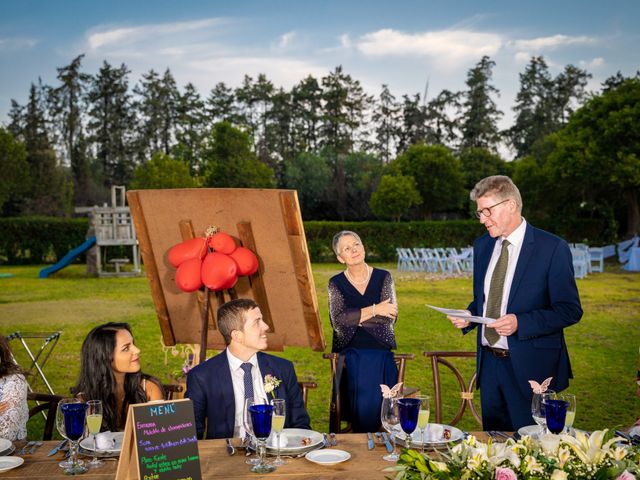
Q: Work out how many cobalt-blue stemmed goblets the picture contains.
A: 4